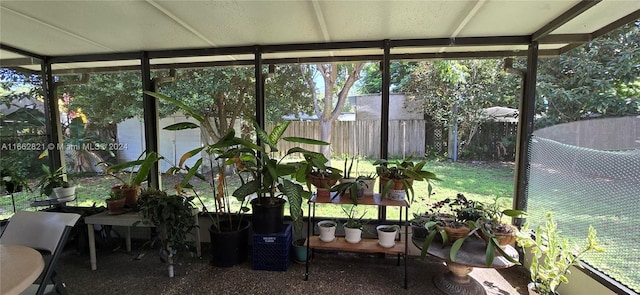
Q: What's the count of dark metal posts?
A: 5